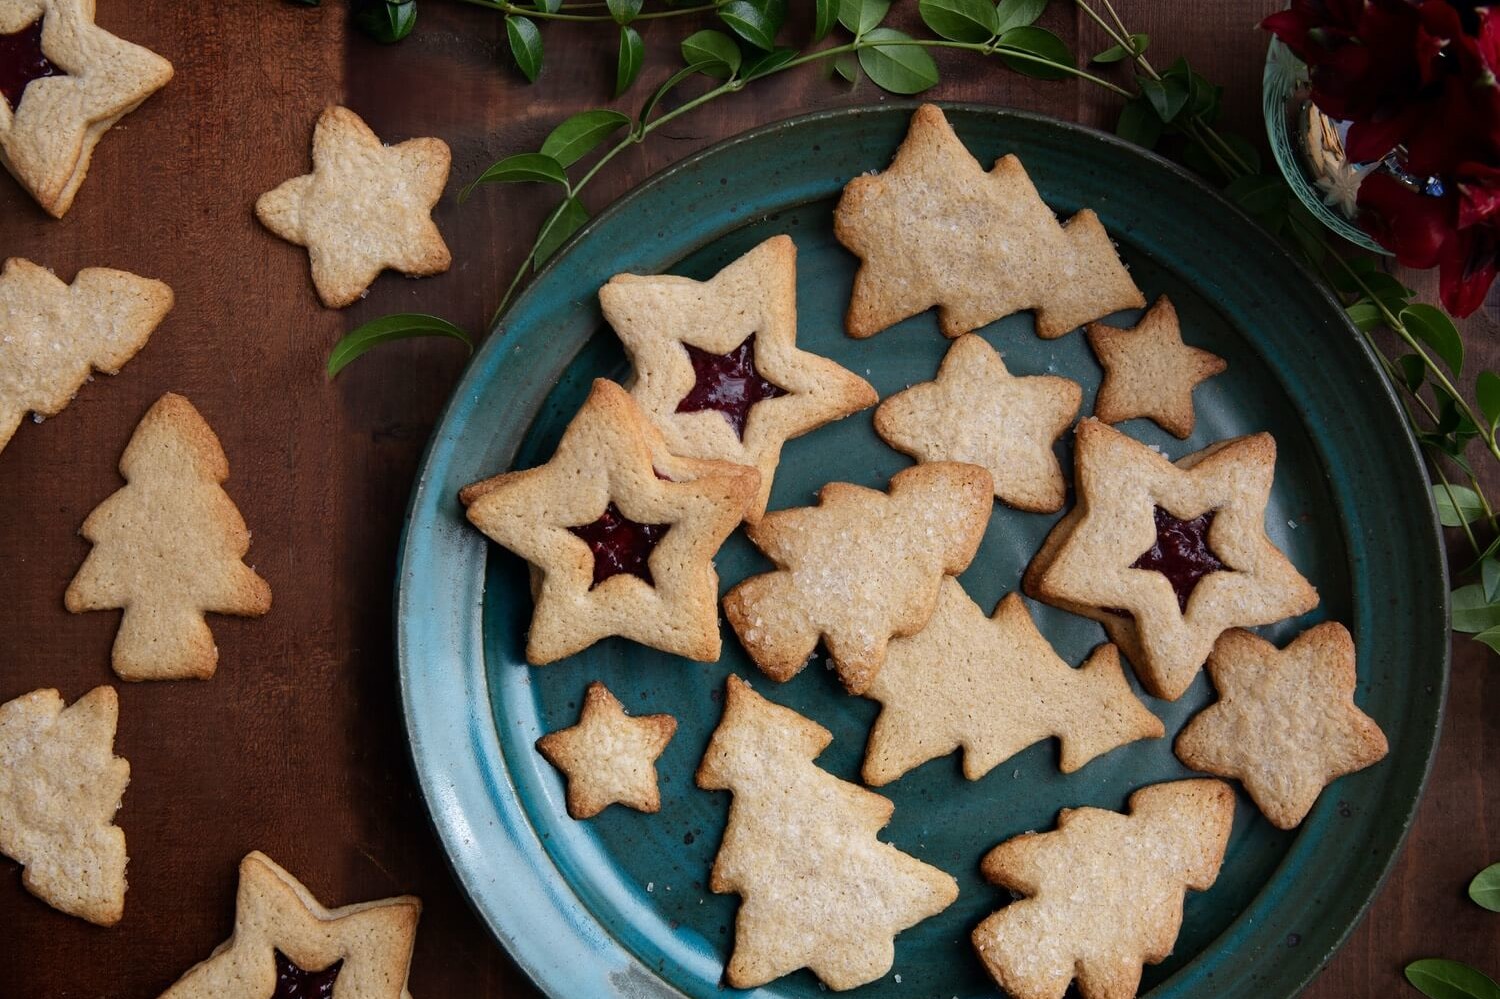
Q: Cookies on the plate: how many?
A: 12